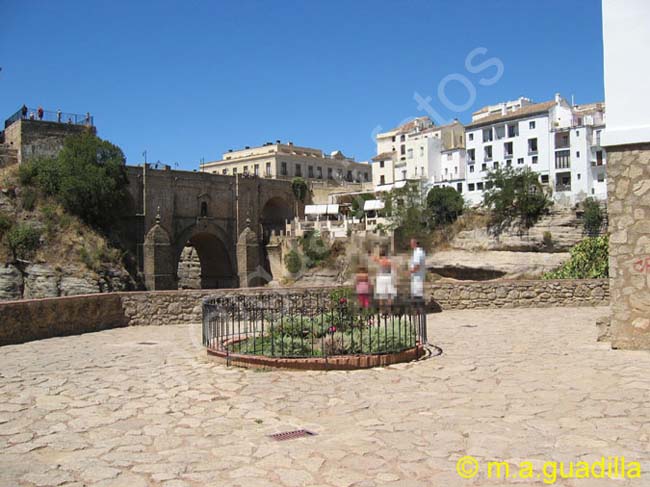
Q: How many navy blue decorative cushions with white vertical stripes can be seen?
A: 0